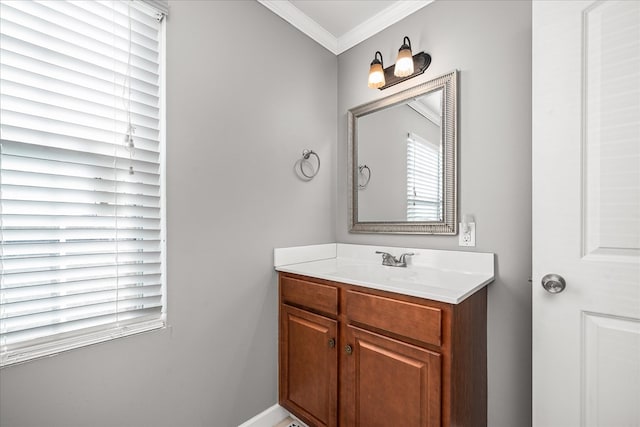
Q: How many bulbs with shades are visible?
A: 2